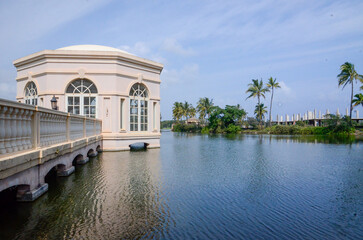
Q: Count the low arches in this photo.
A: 6